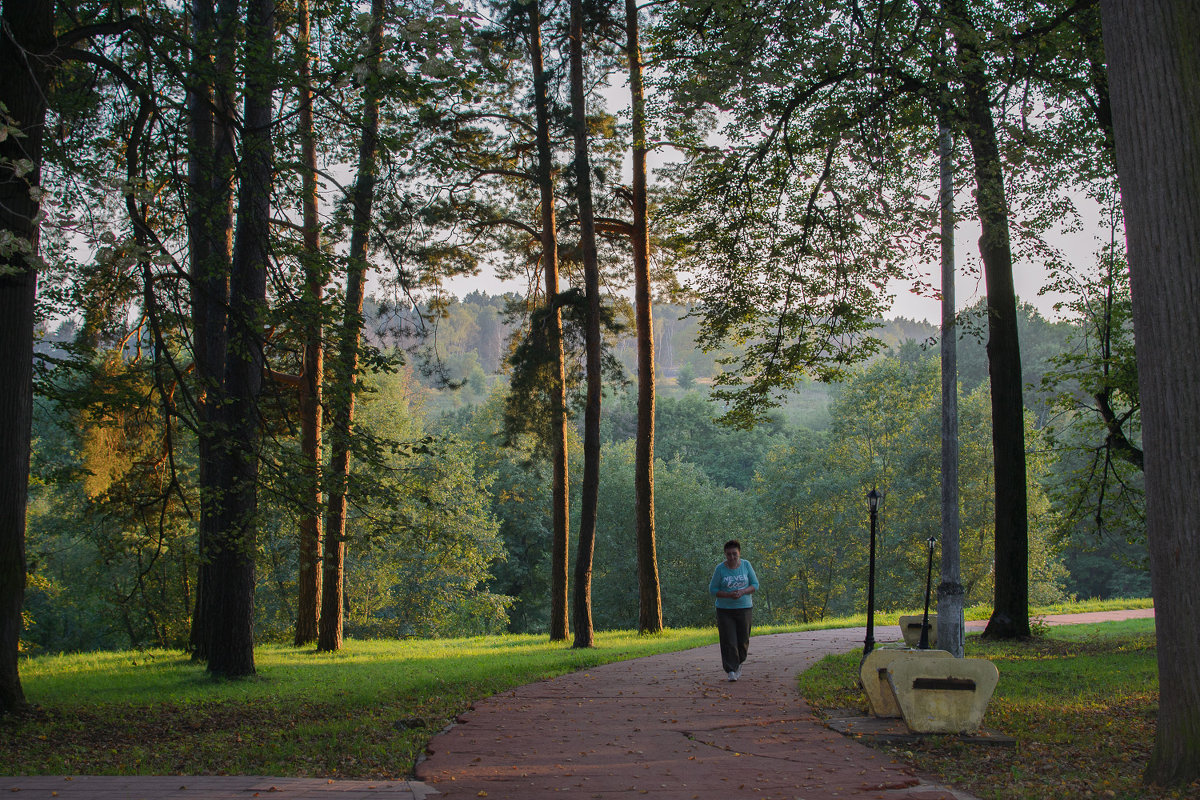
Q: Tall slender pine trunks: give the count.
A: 5